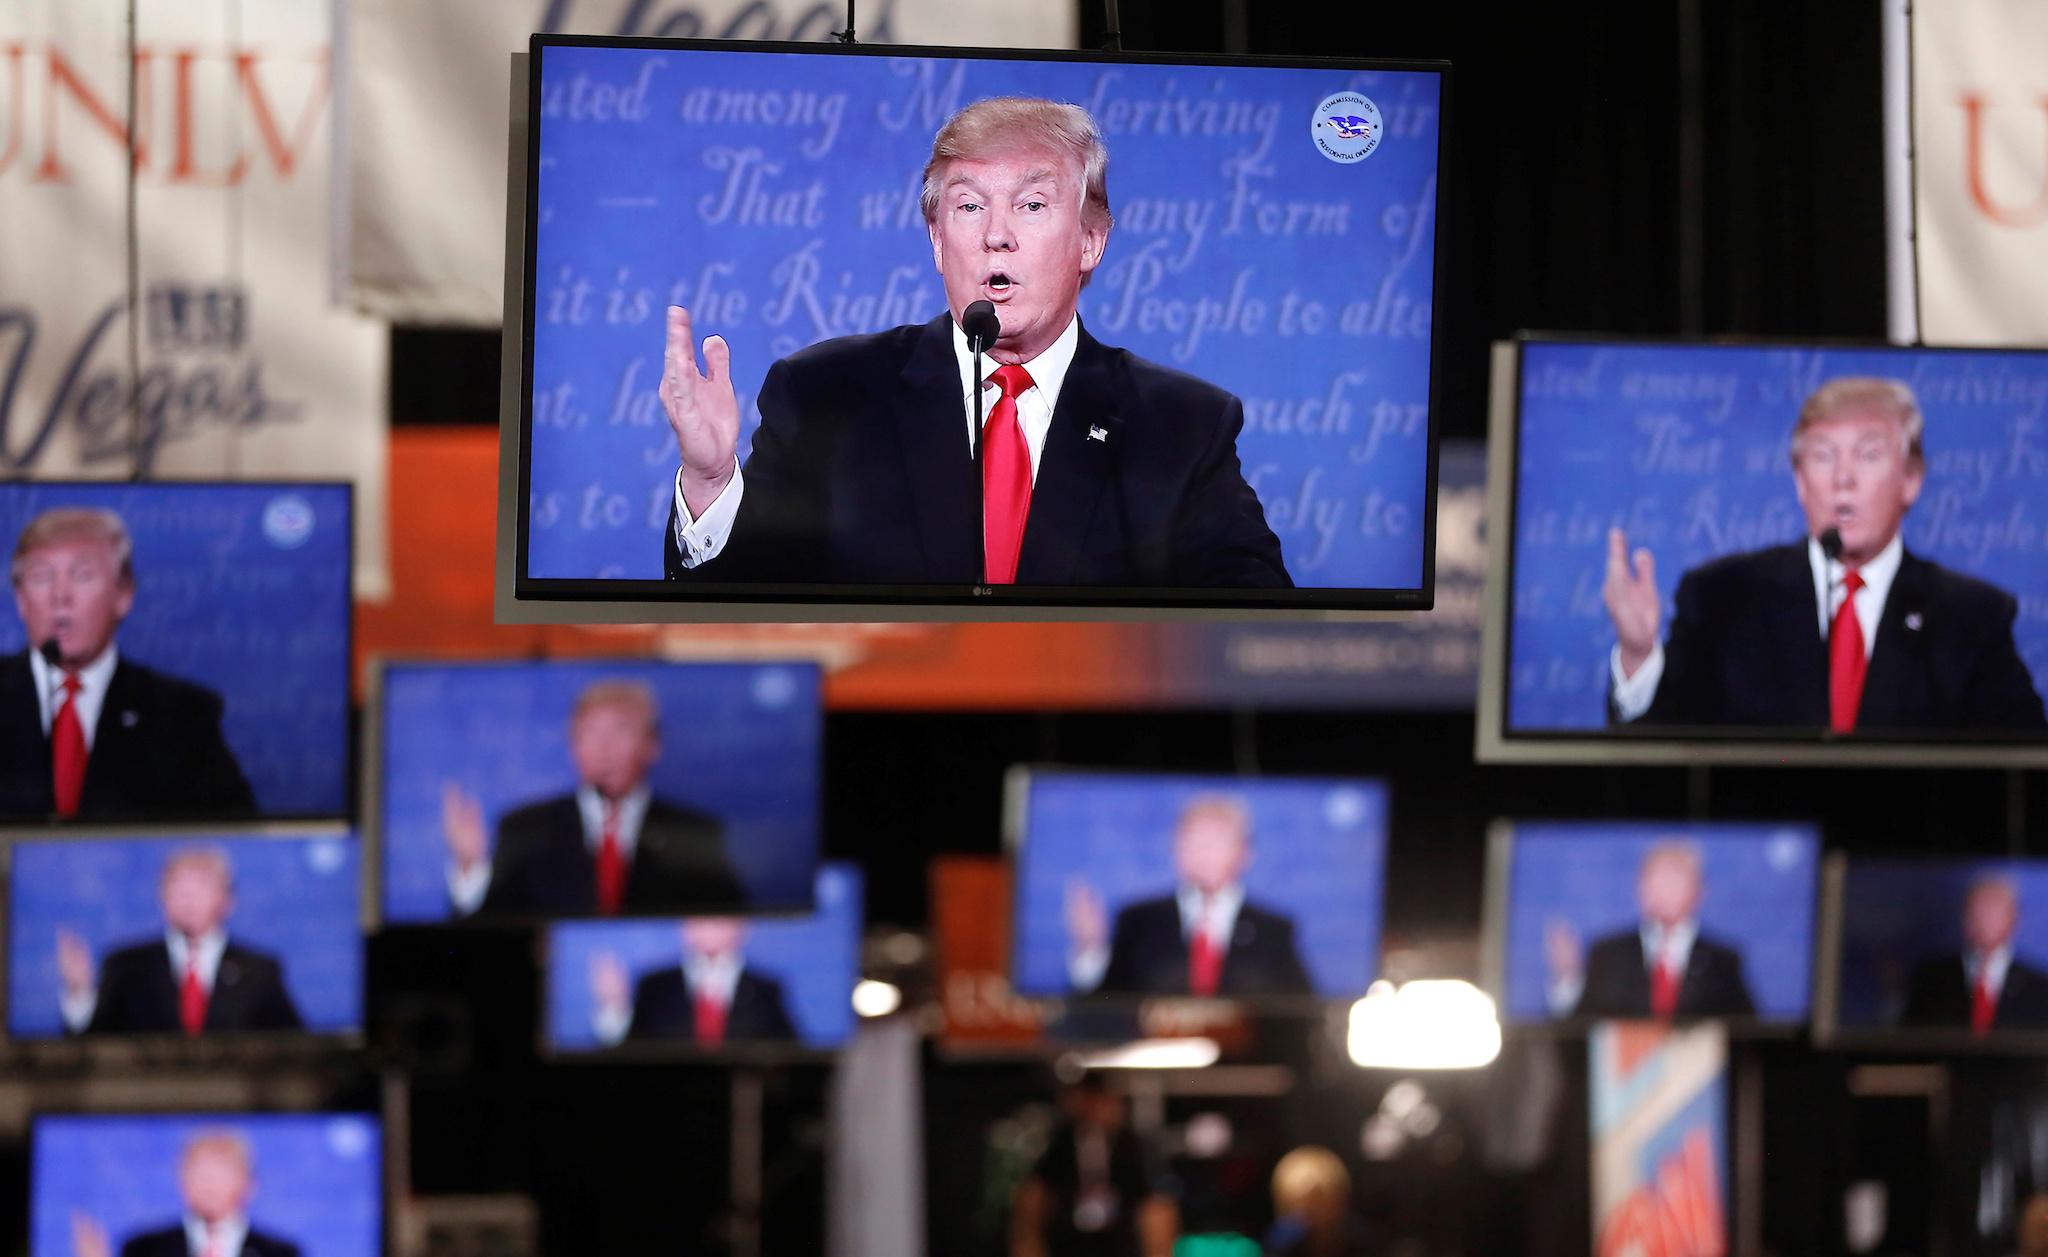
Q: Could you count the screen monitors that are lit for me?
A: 10